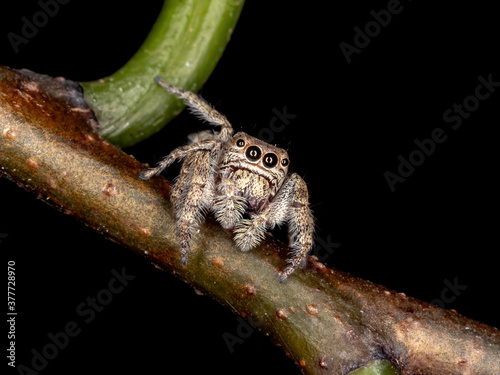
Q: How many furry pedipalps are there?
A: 2